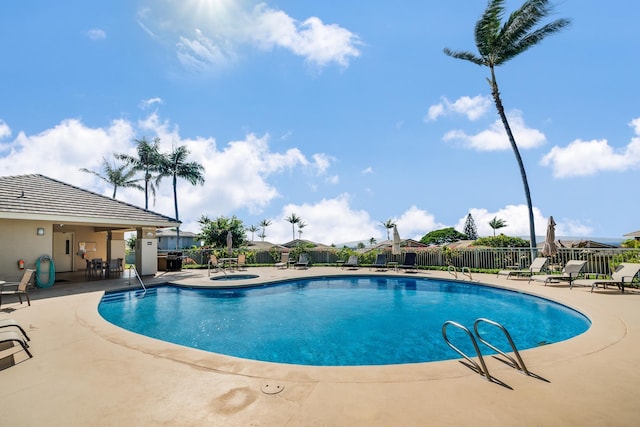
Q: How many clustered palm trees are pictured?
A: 3